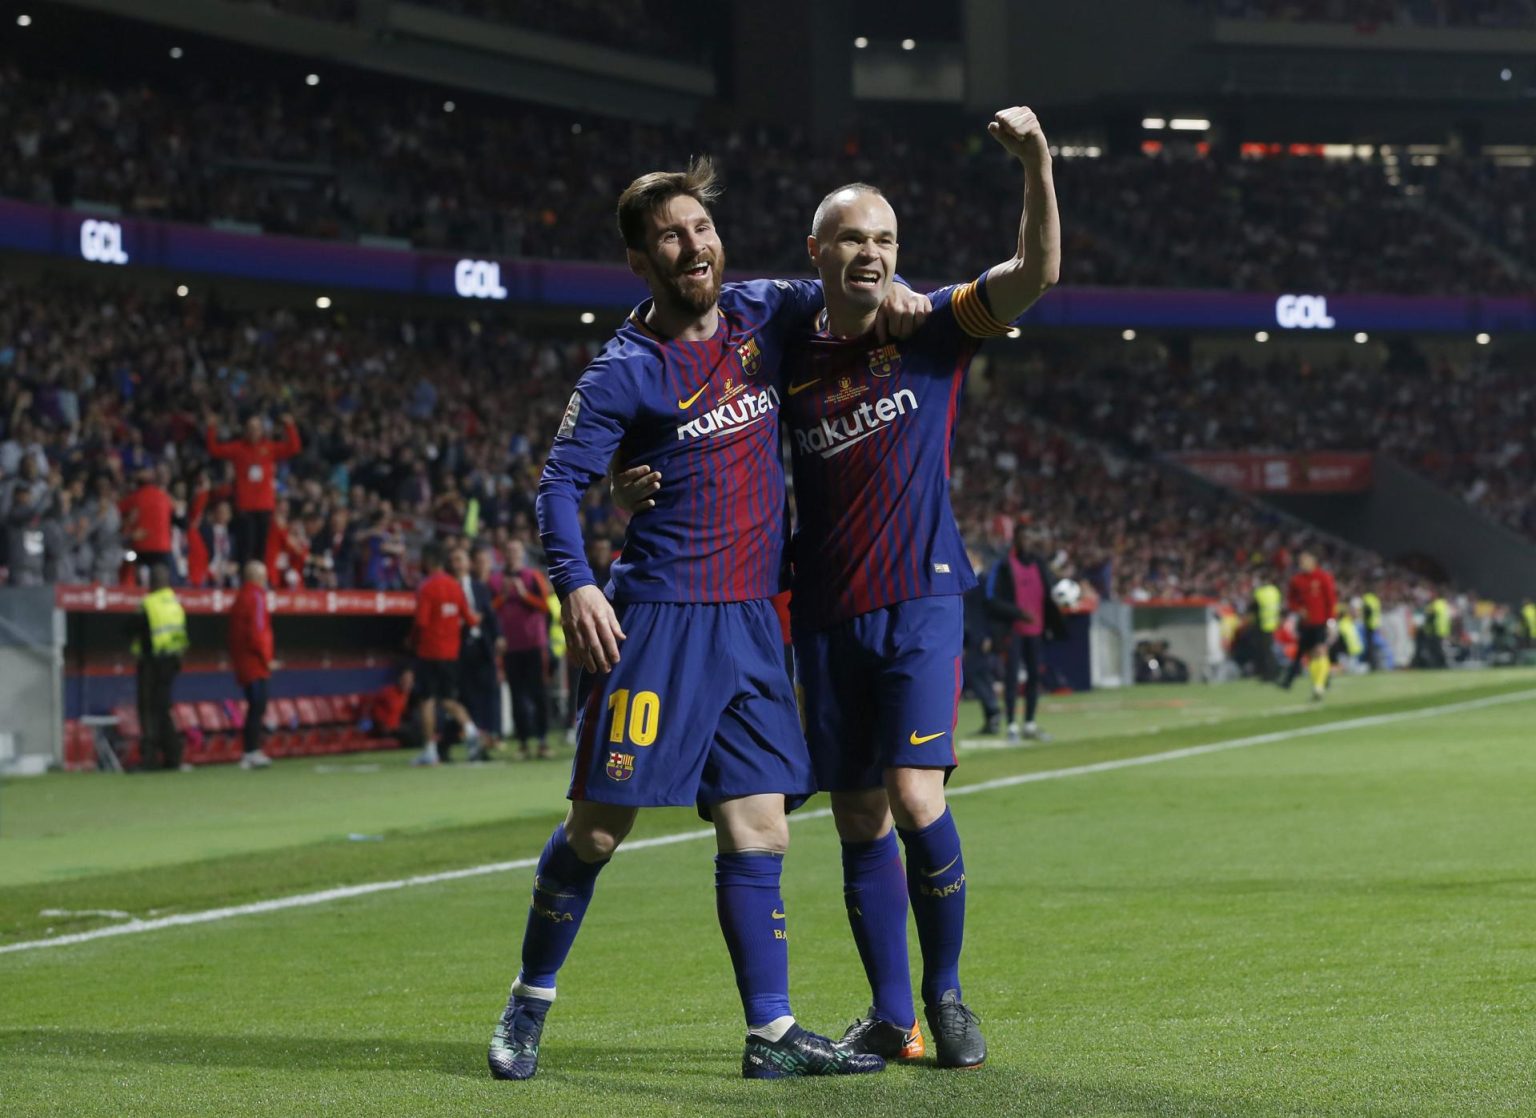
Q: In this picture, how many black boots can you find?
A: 2